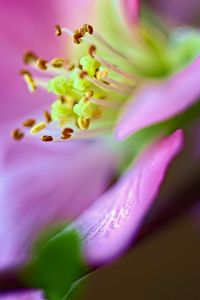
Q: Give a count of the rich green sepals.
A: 1